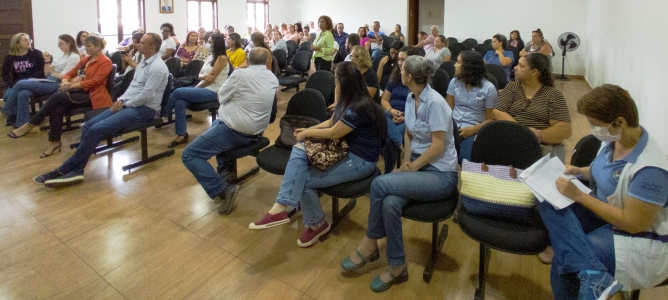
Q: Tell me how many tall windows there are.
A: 3